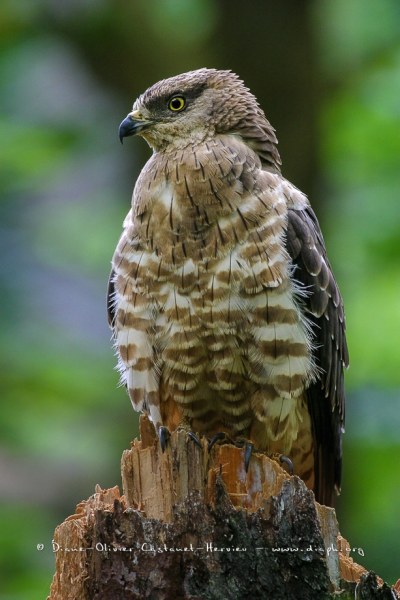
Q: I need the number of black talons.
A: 5